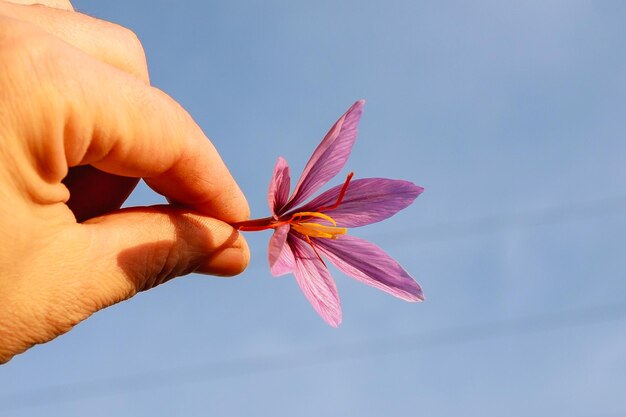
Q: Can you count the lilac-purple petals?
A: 6